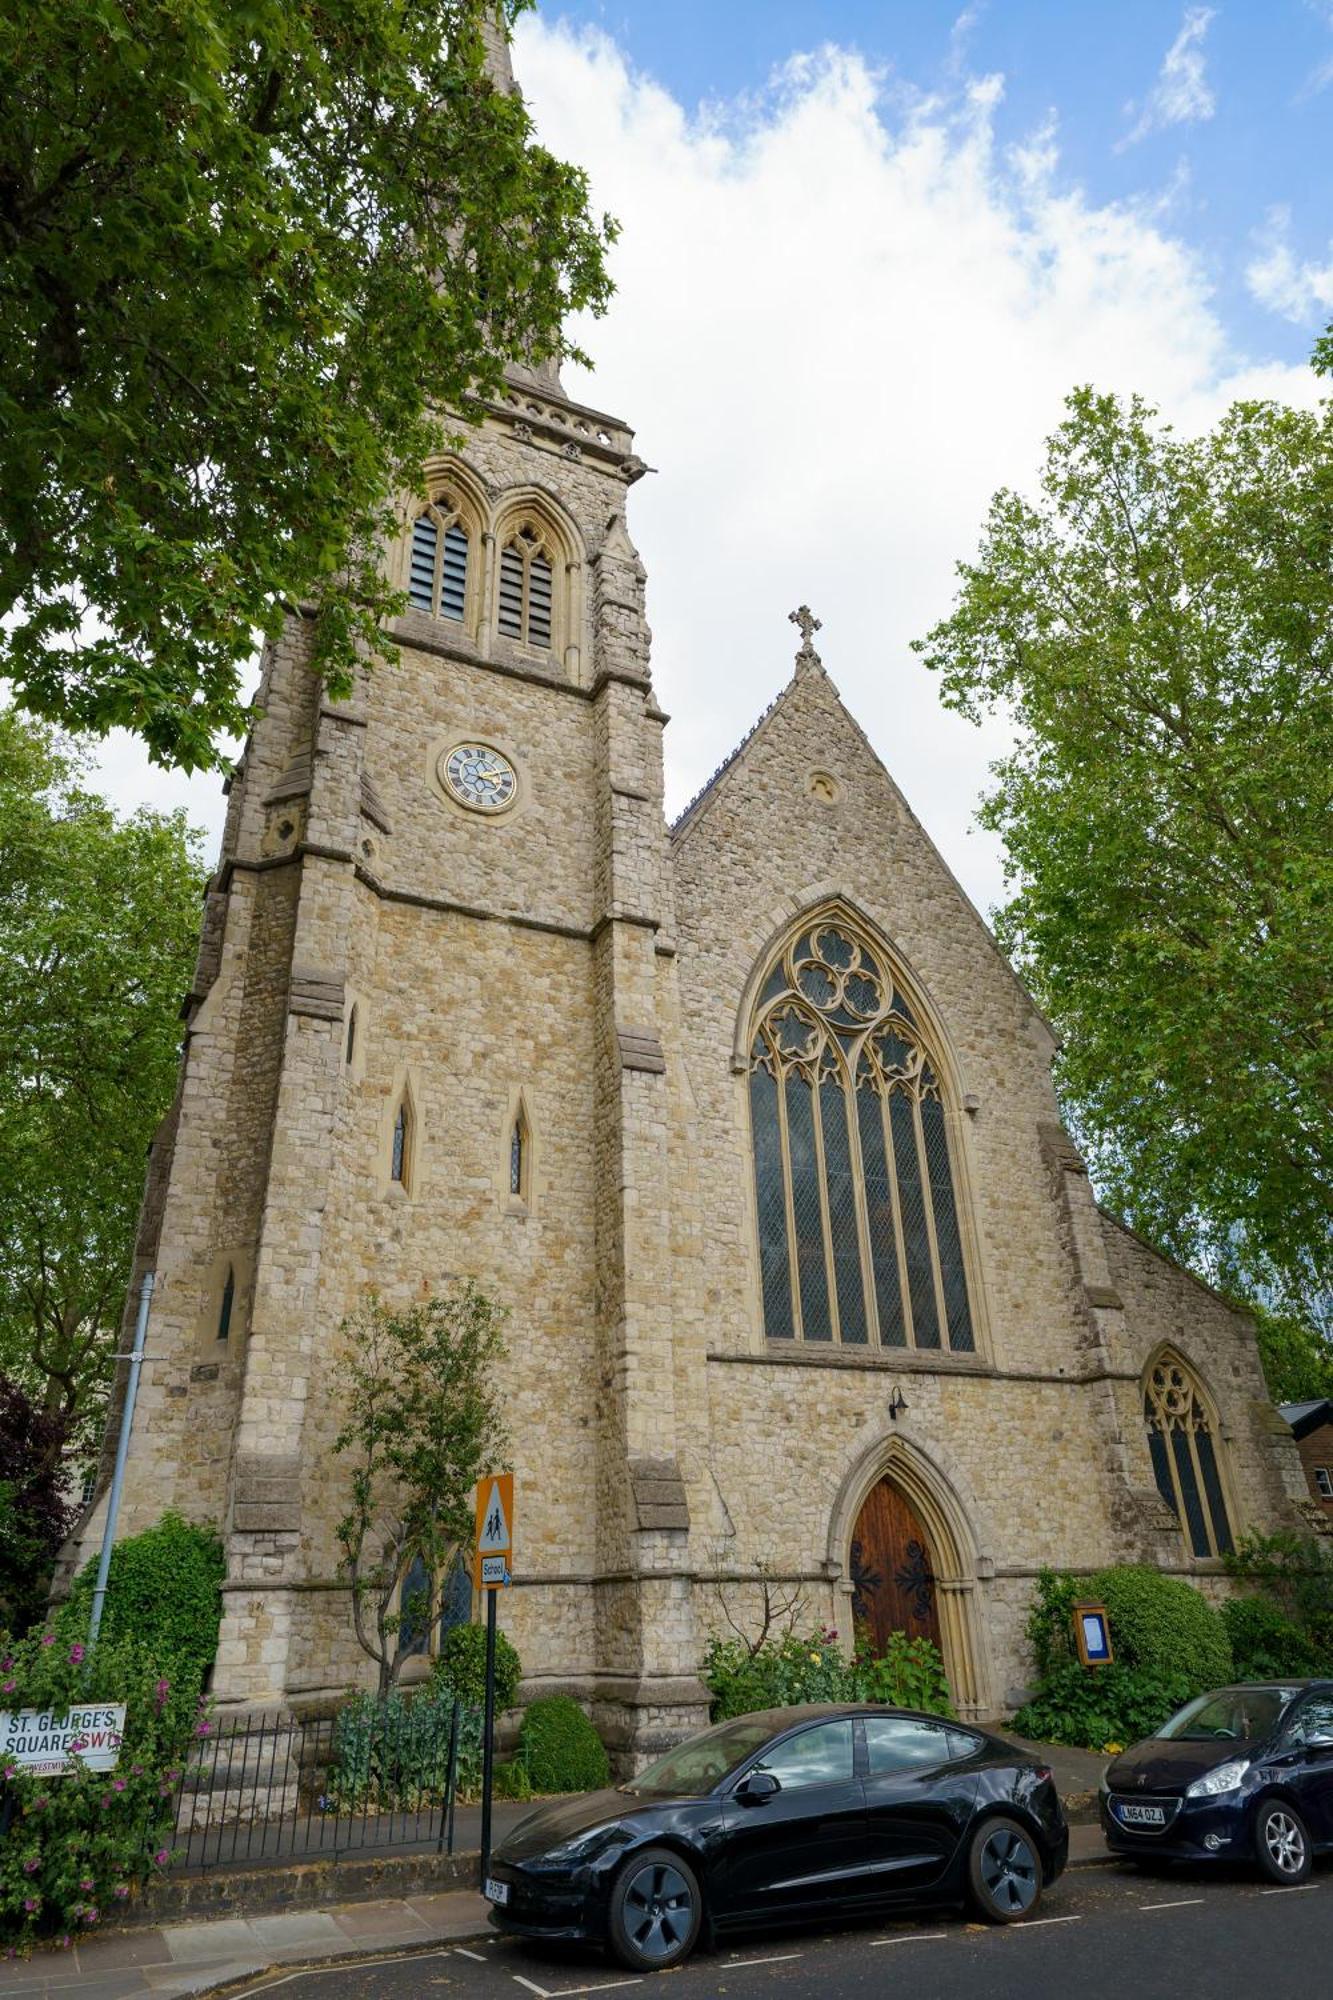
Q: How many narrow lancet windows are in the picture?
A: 4